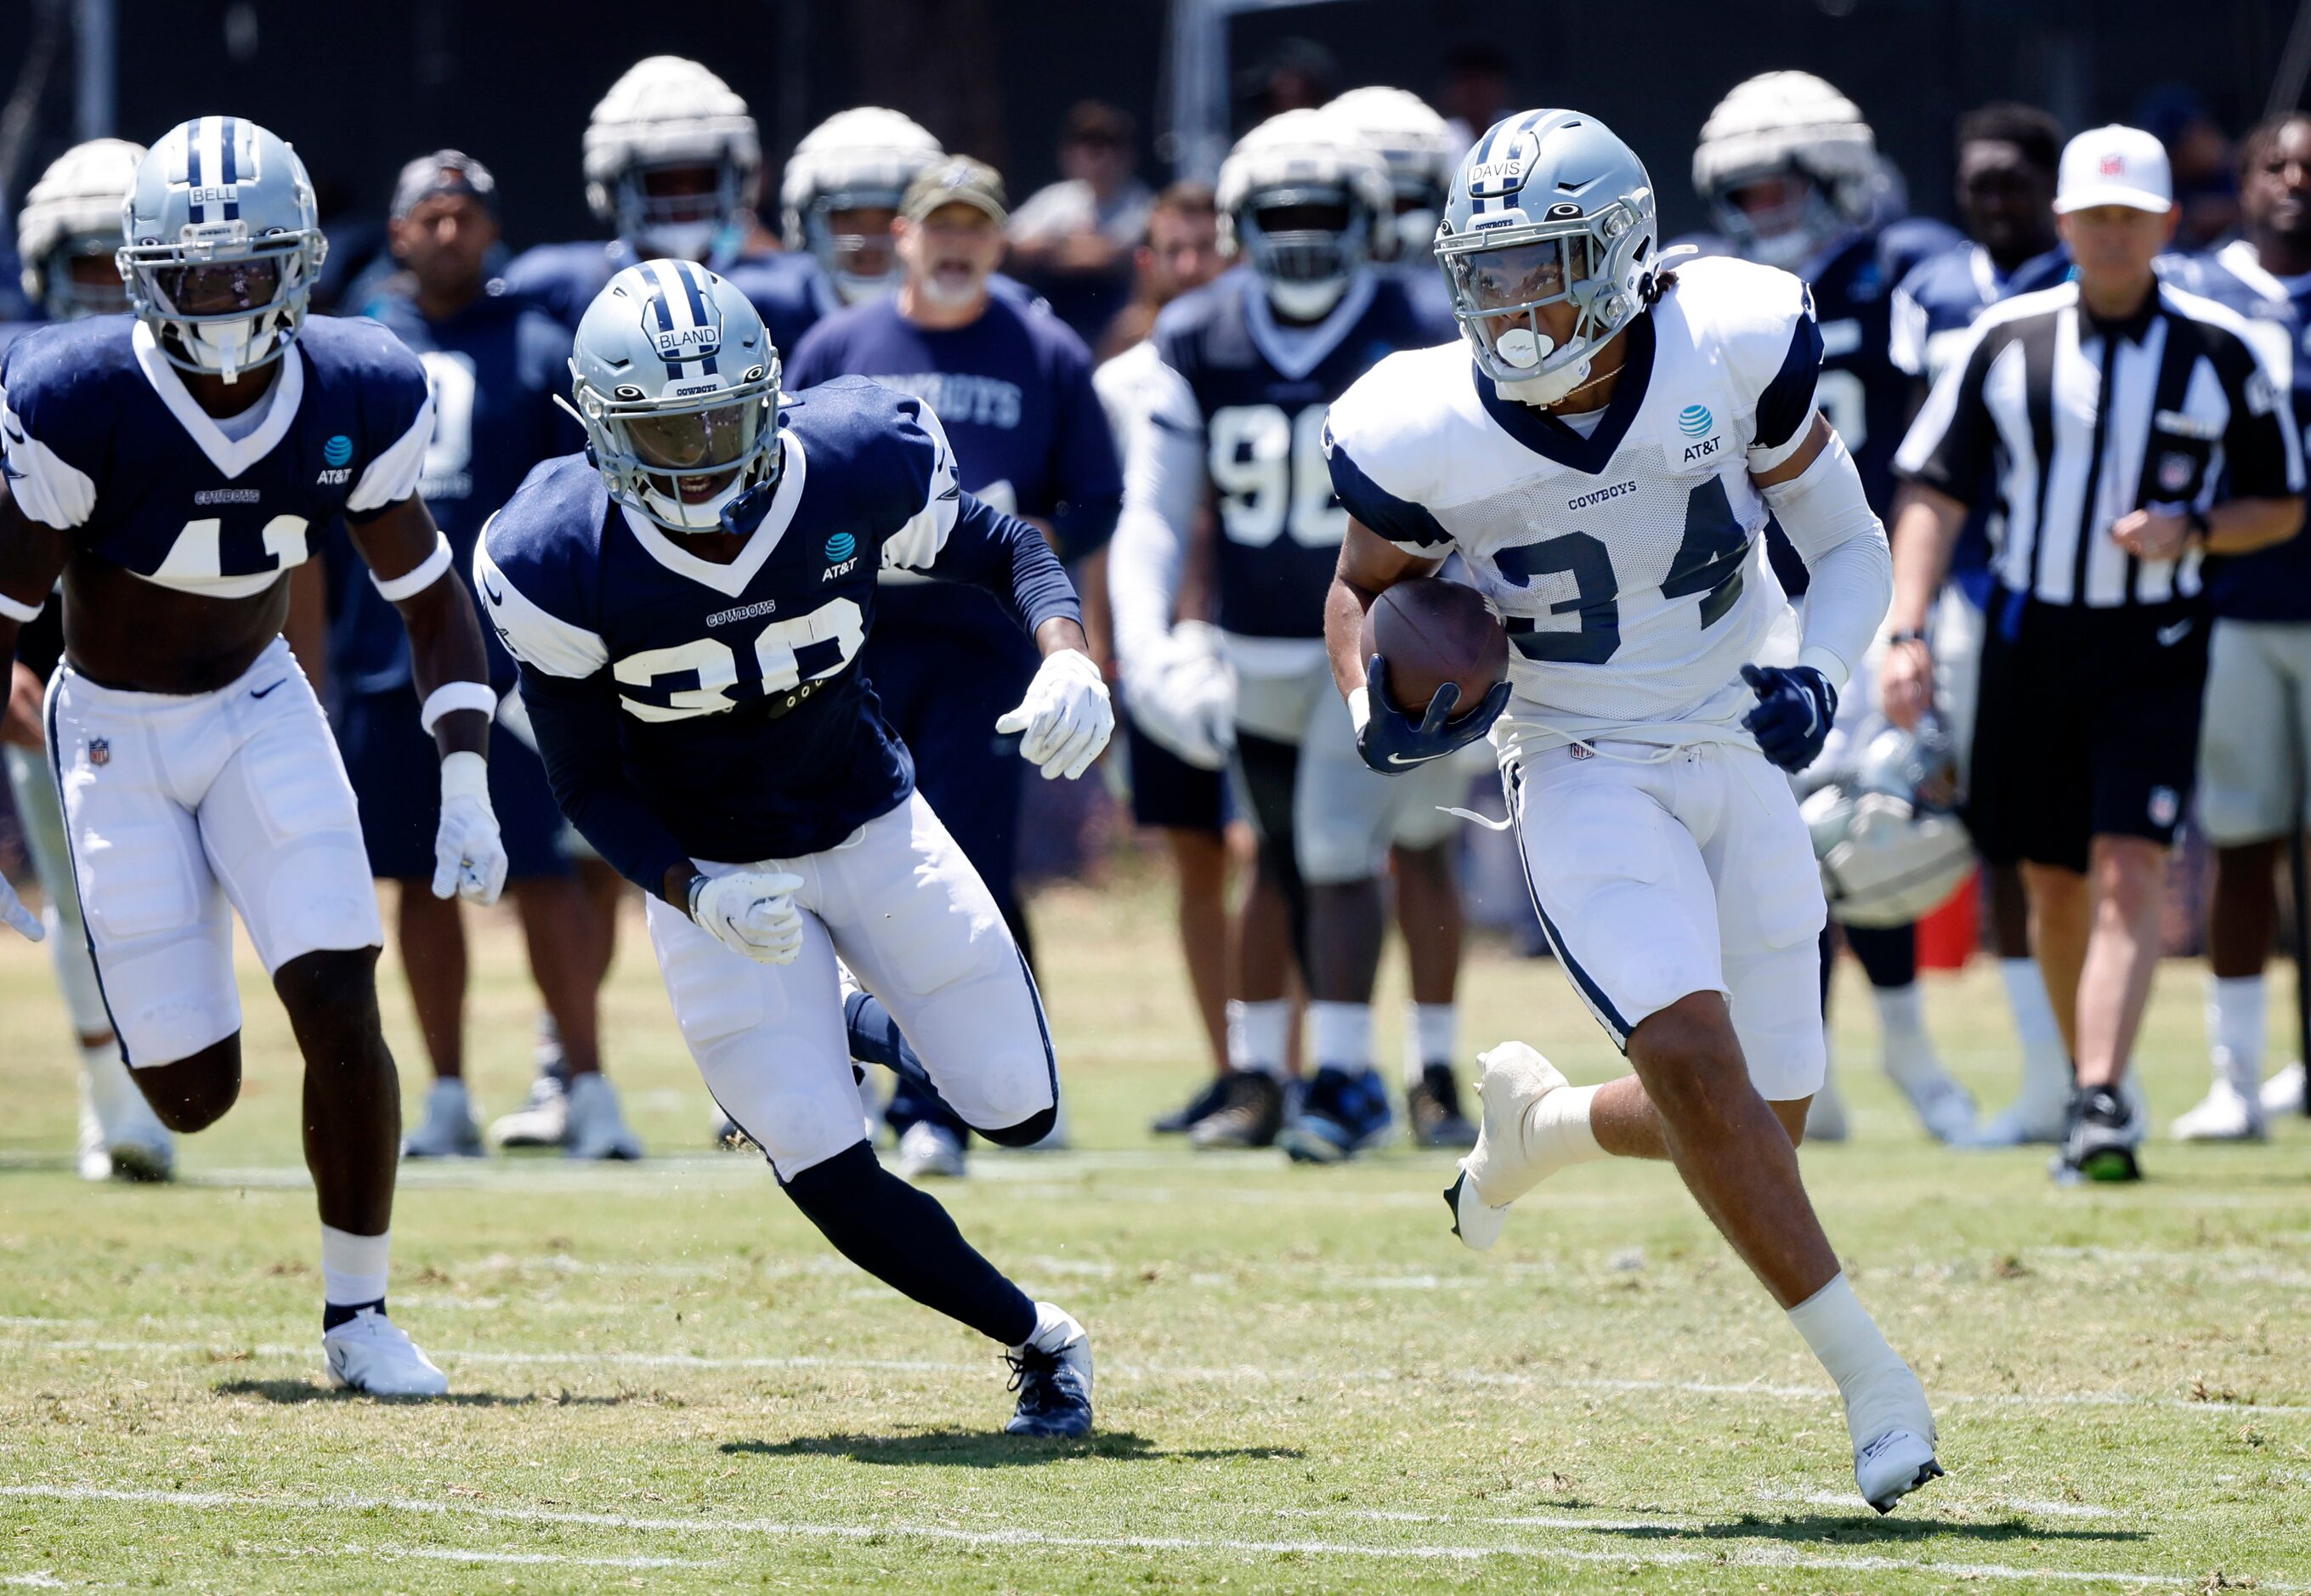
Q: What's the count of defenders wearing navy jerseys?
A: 2